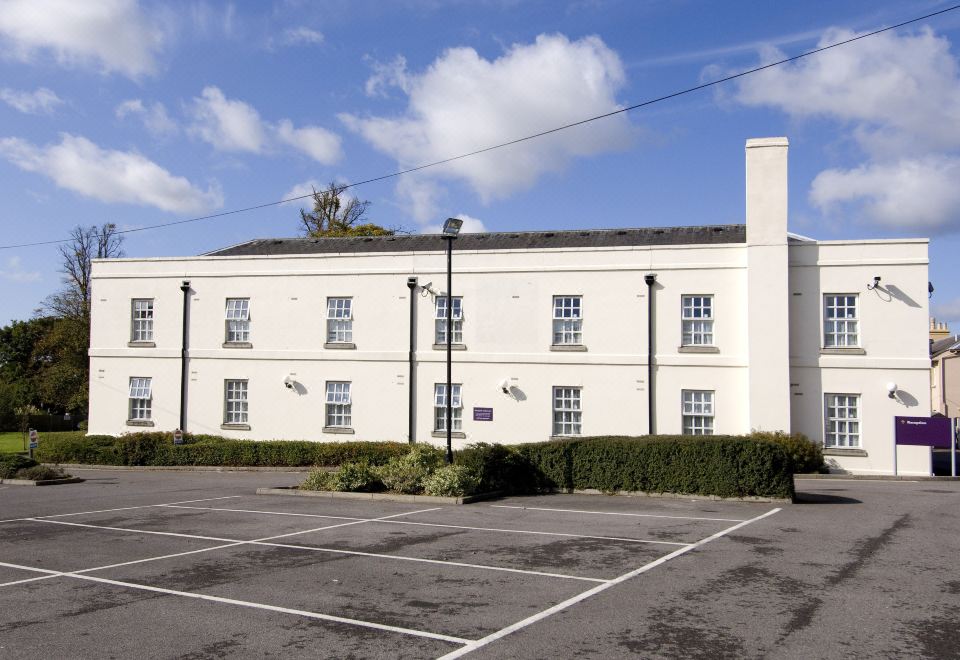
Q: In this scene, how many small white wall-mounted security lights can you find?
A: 3